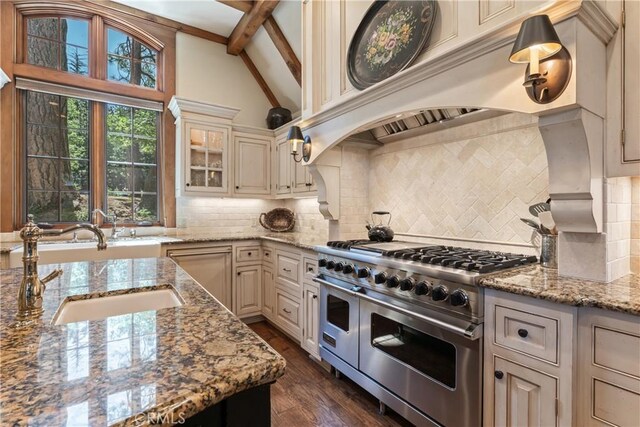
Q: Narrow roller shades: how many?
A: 1